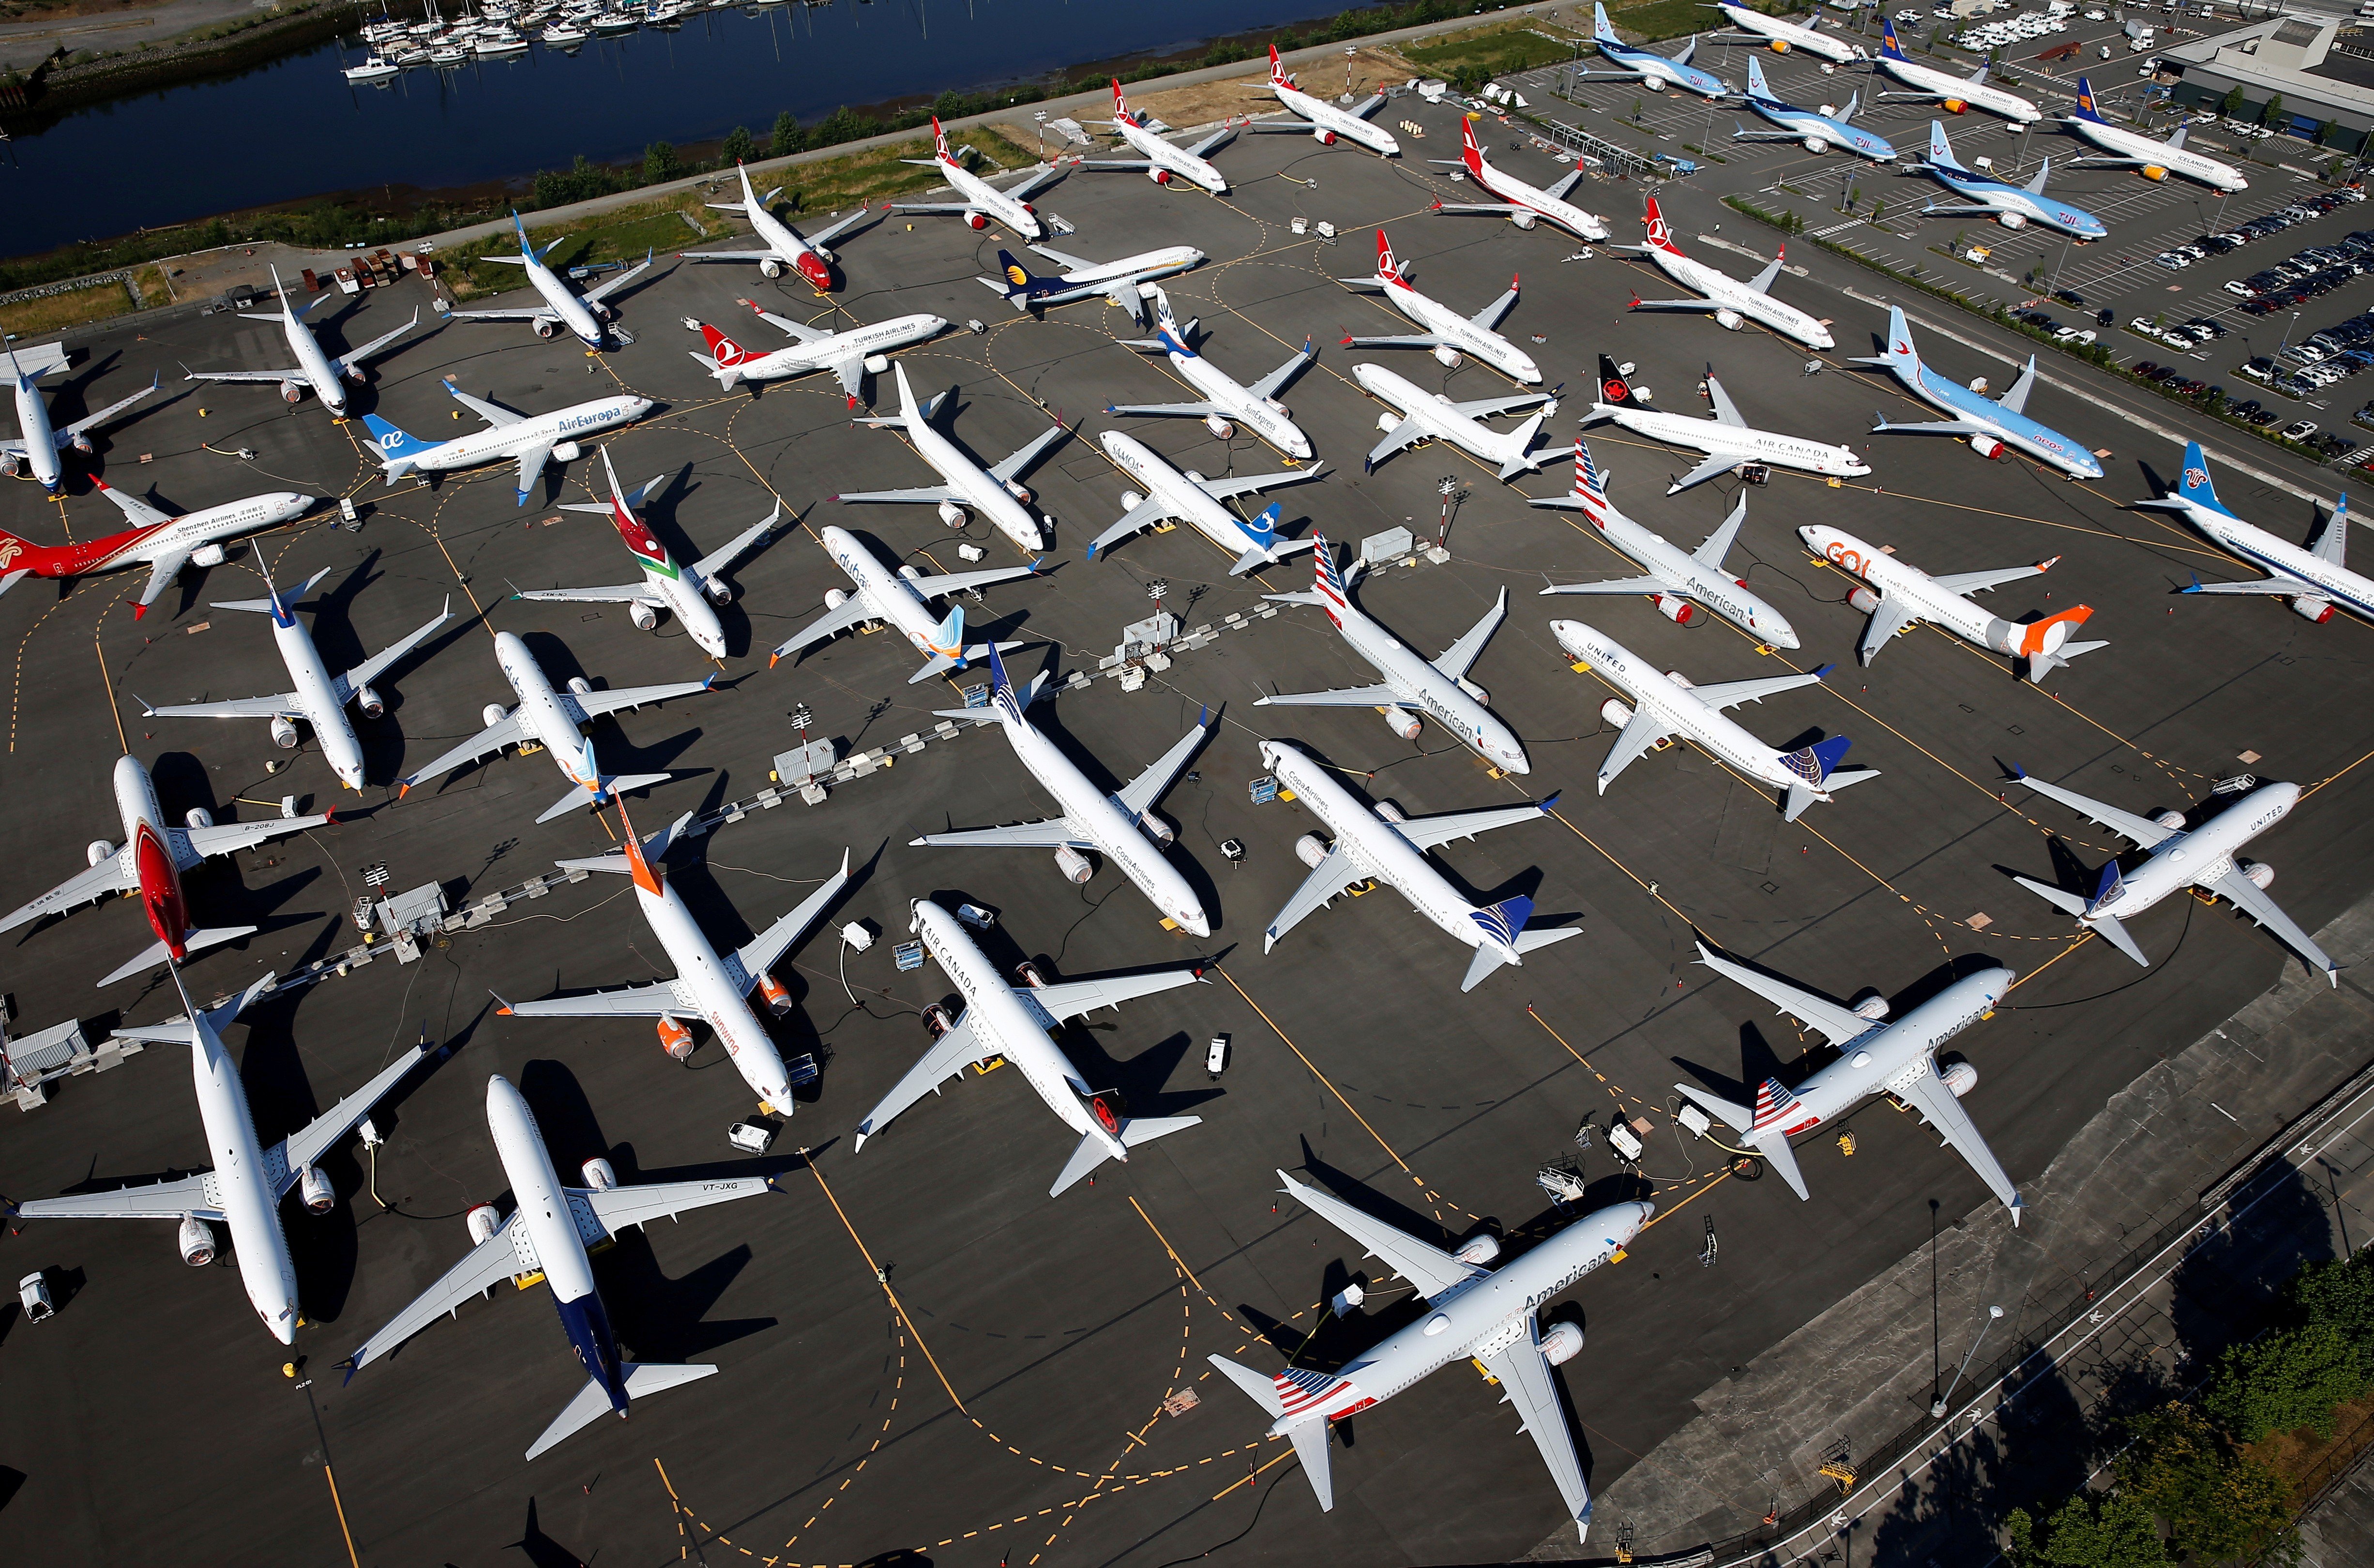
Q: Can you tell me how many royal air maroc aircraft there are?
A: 1